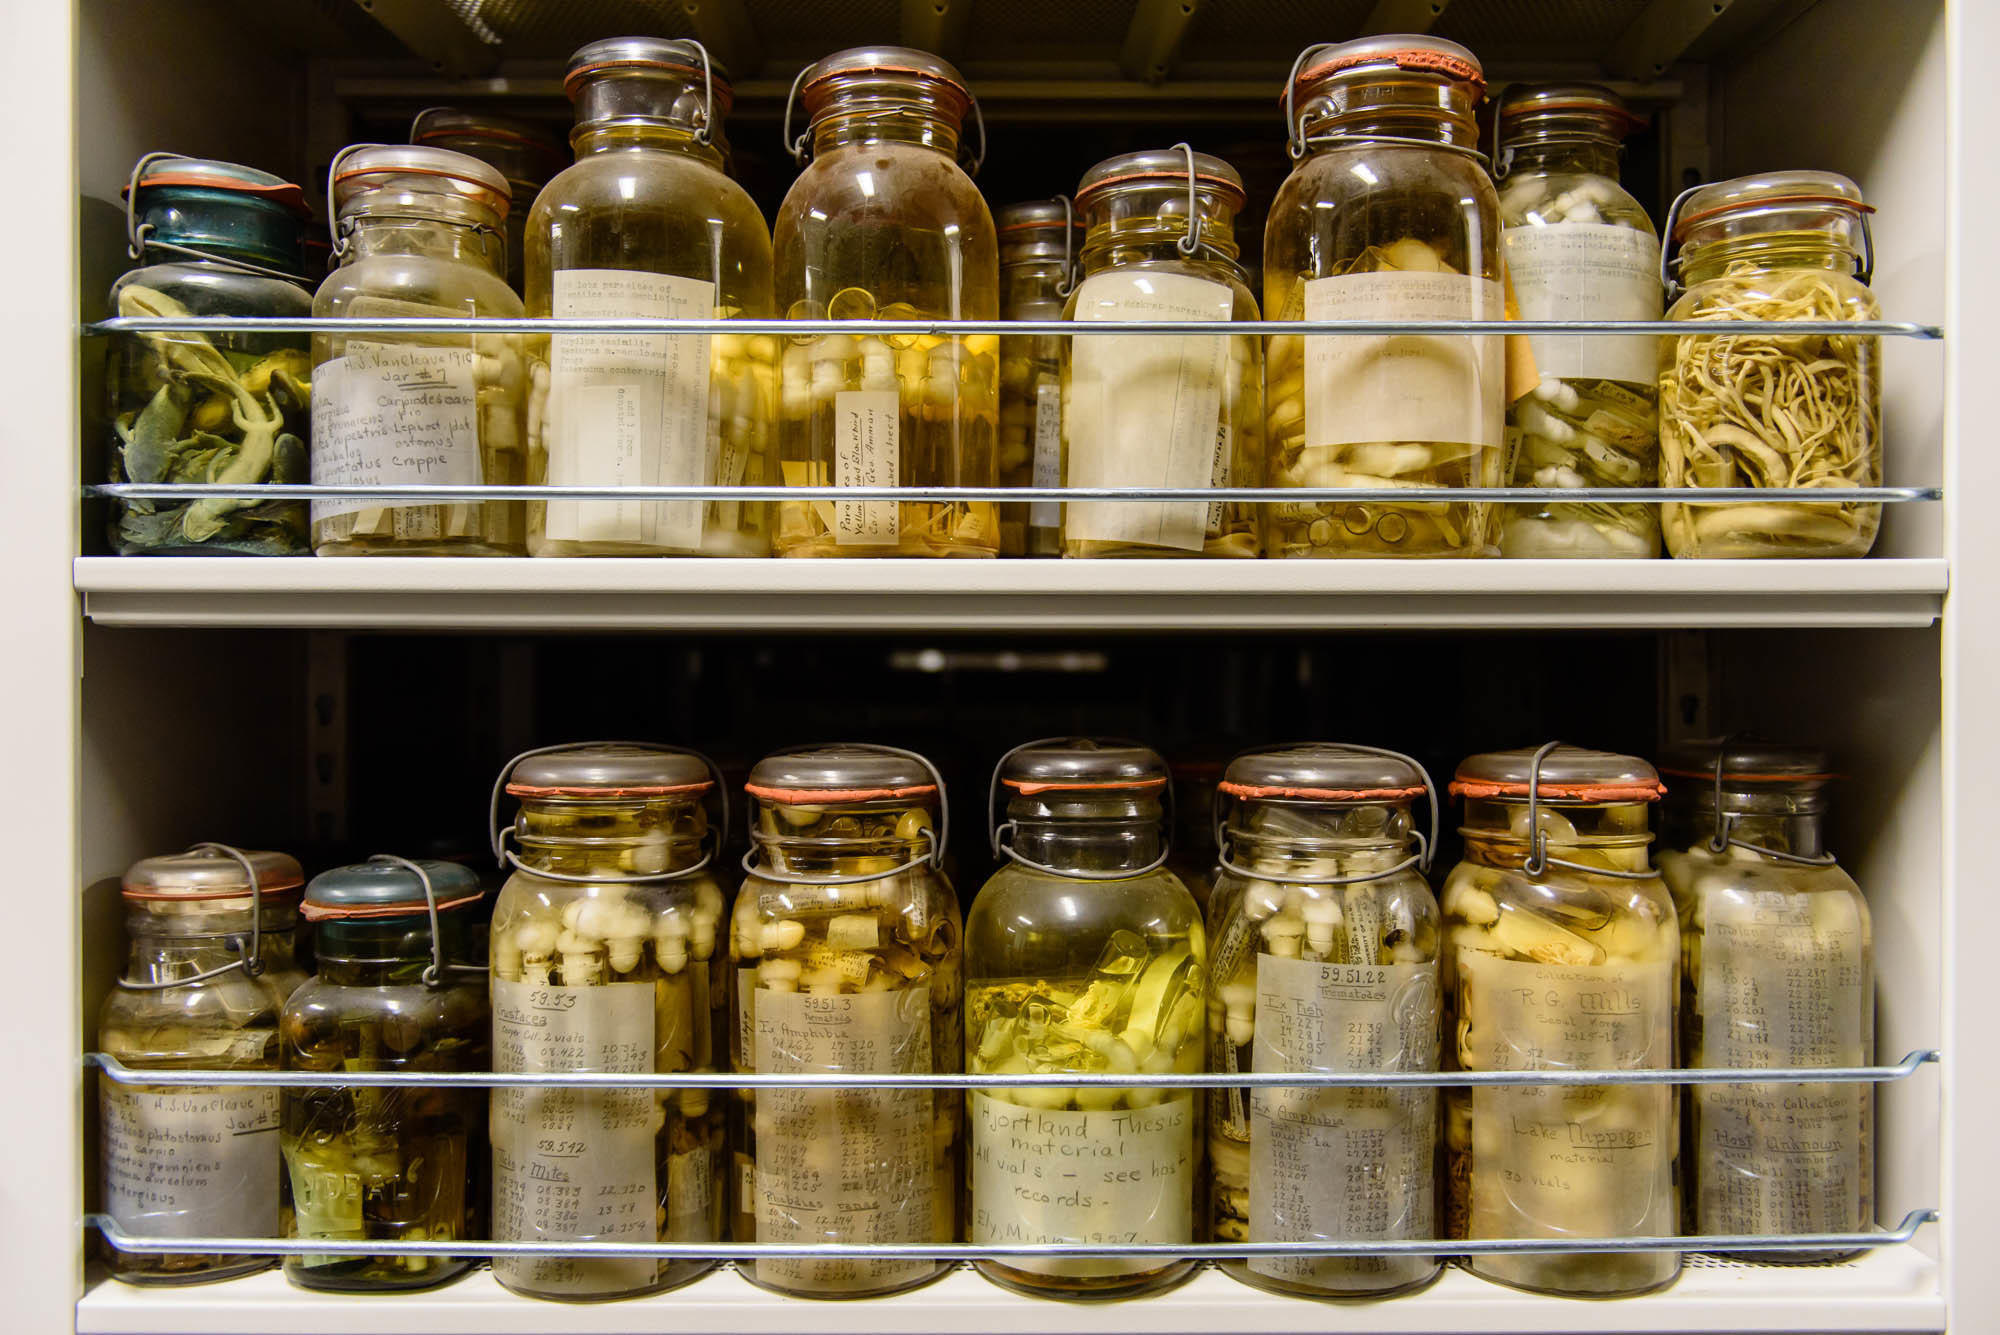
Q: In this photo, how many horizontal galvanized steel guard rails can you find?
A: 4